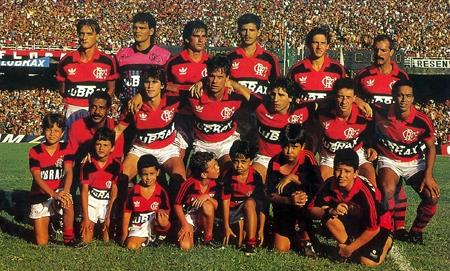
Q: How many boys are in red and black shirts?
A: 7